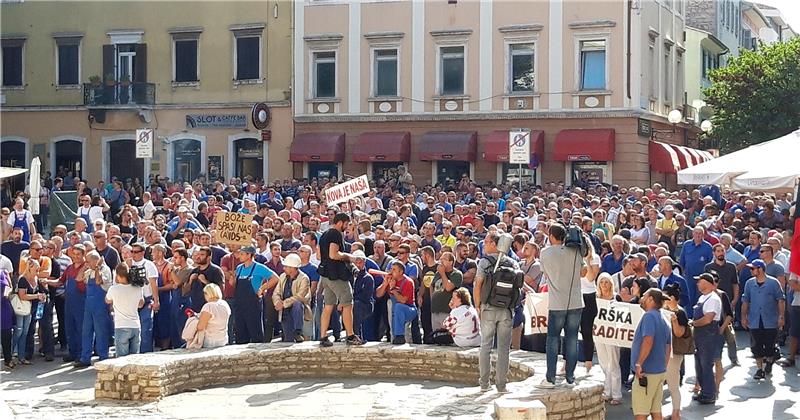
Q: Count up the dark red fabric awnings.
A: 5